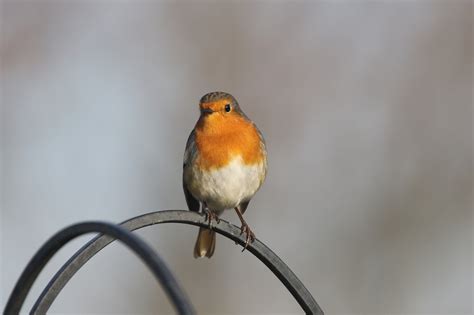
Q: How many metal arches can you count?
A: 2